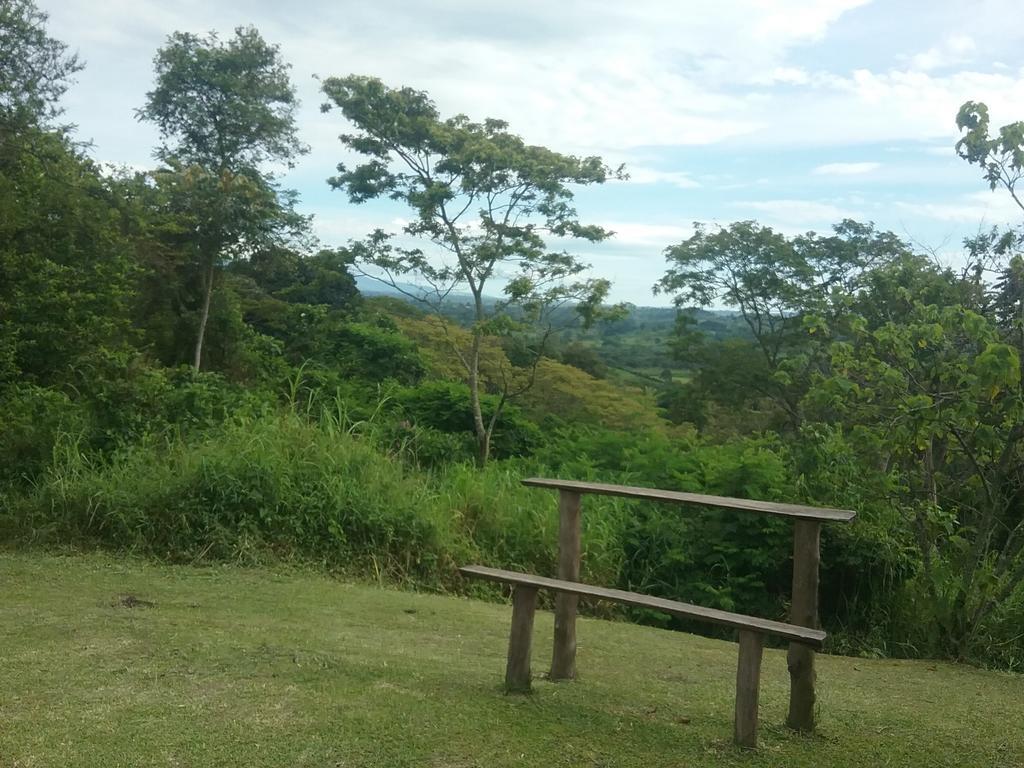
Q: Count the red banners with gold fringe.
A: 0